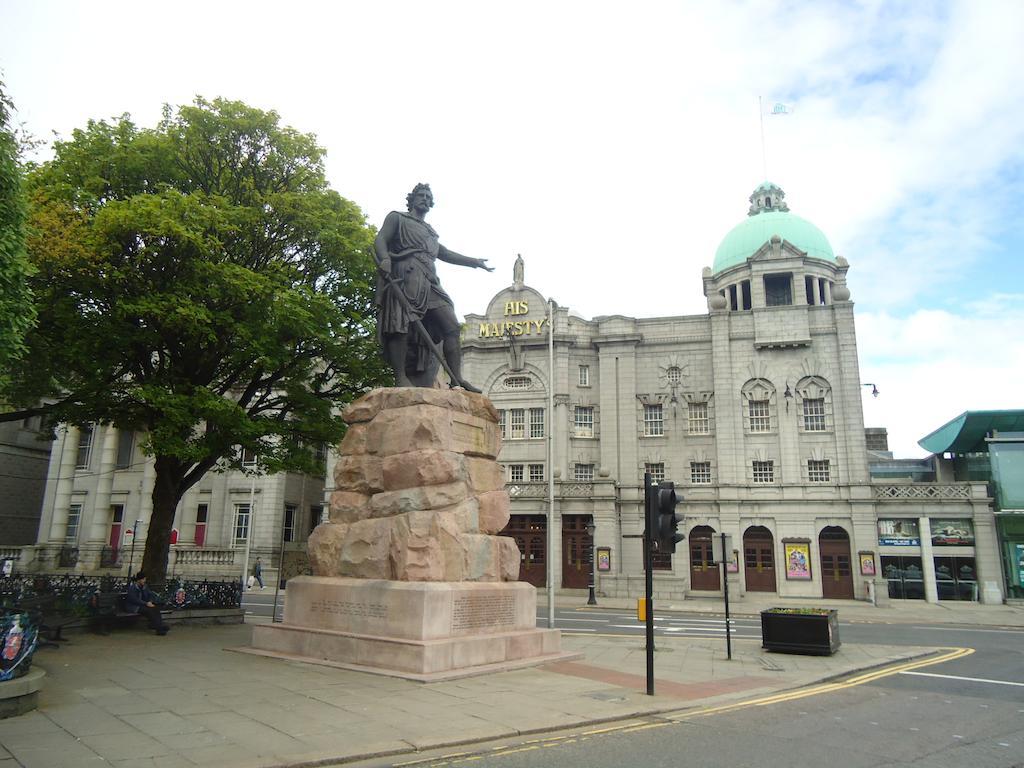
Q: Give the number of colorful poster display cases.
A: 4